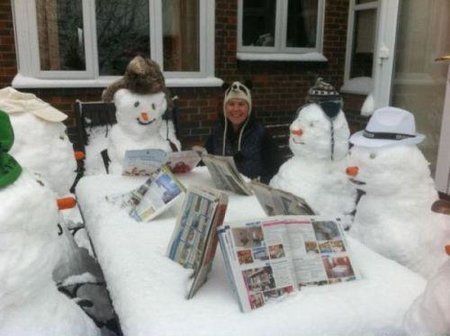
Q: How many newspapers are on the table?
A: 6